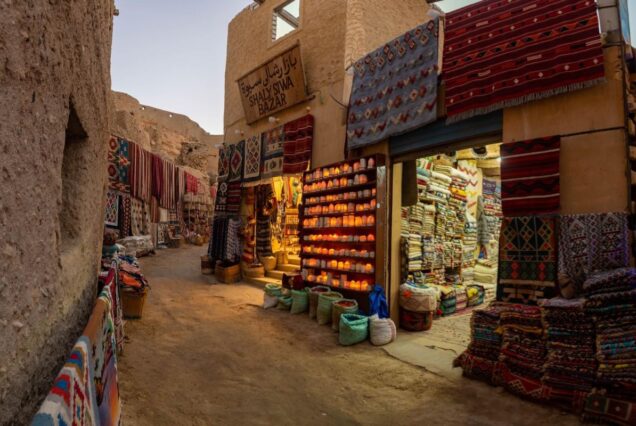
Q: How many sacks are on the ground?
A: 8